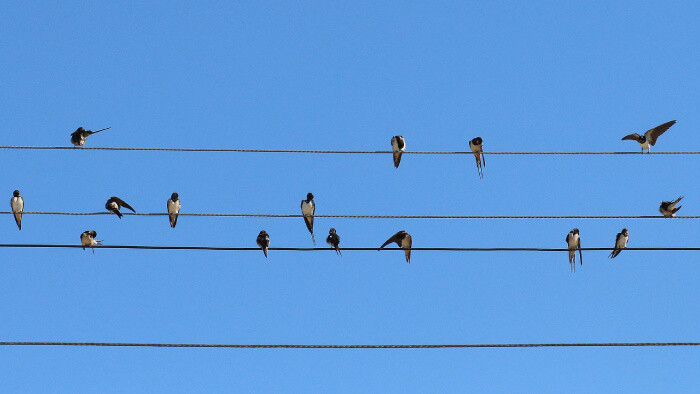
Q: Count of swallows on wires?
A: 15